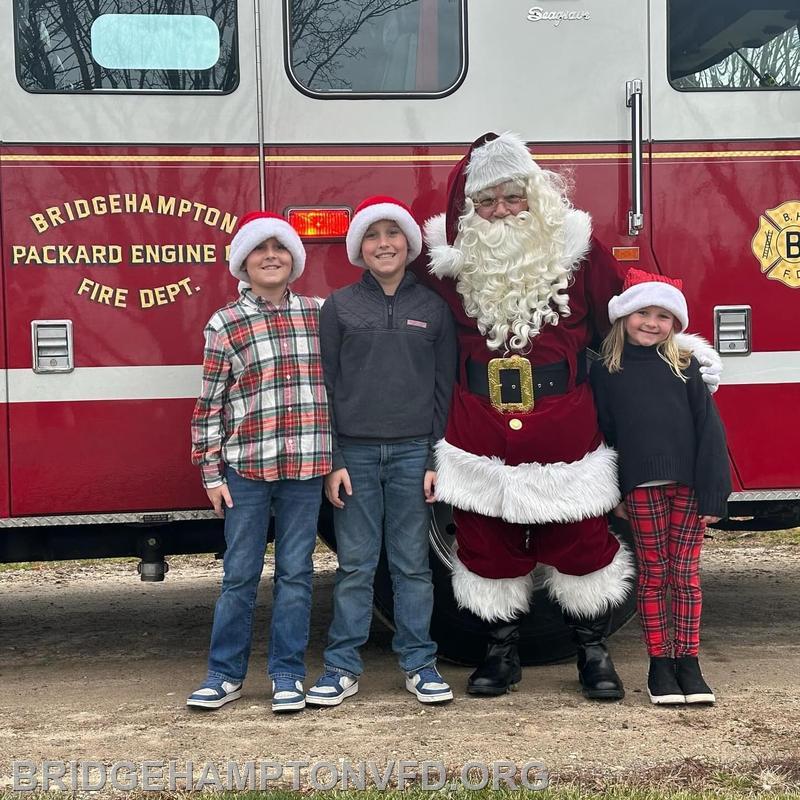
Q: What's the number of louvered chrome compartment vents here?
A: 2